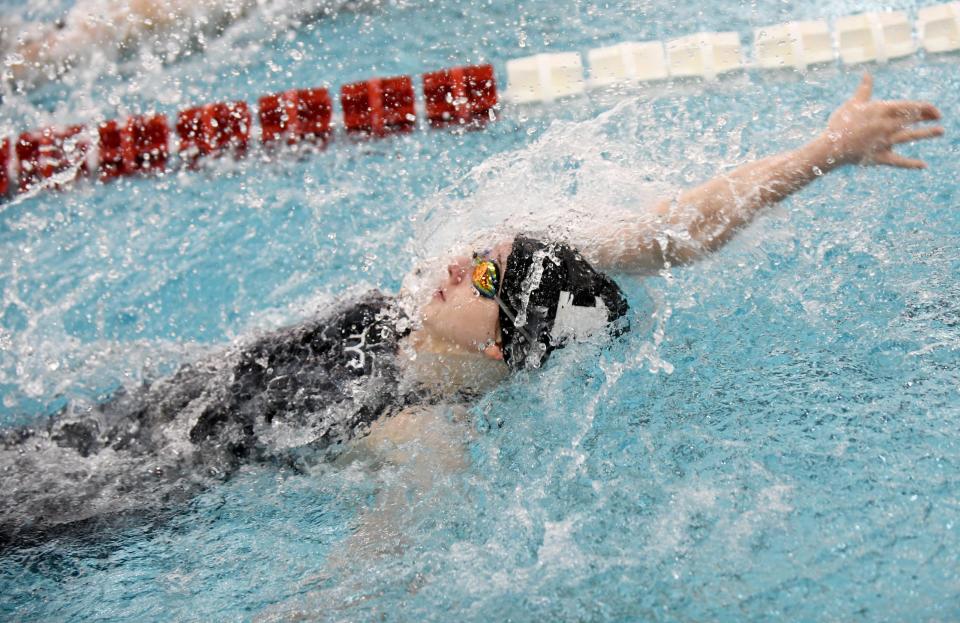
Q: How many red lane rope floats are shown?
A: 7